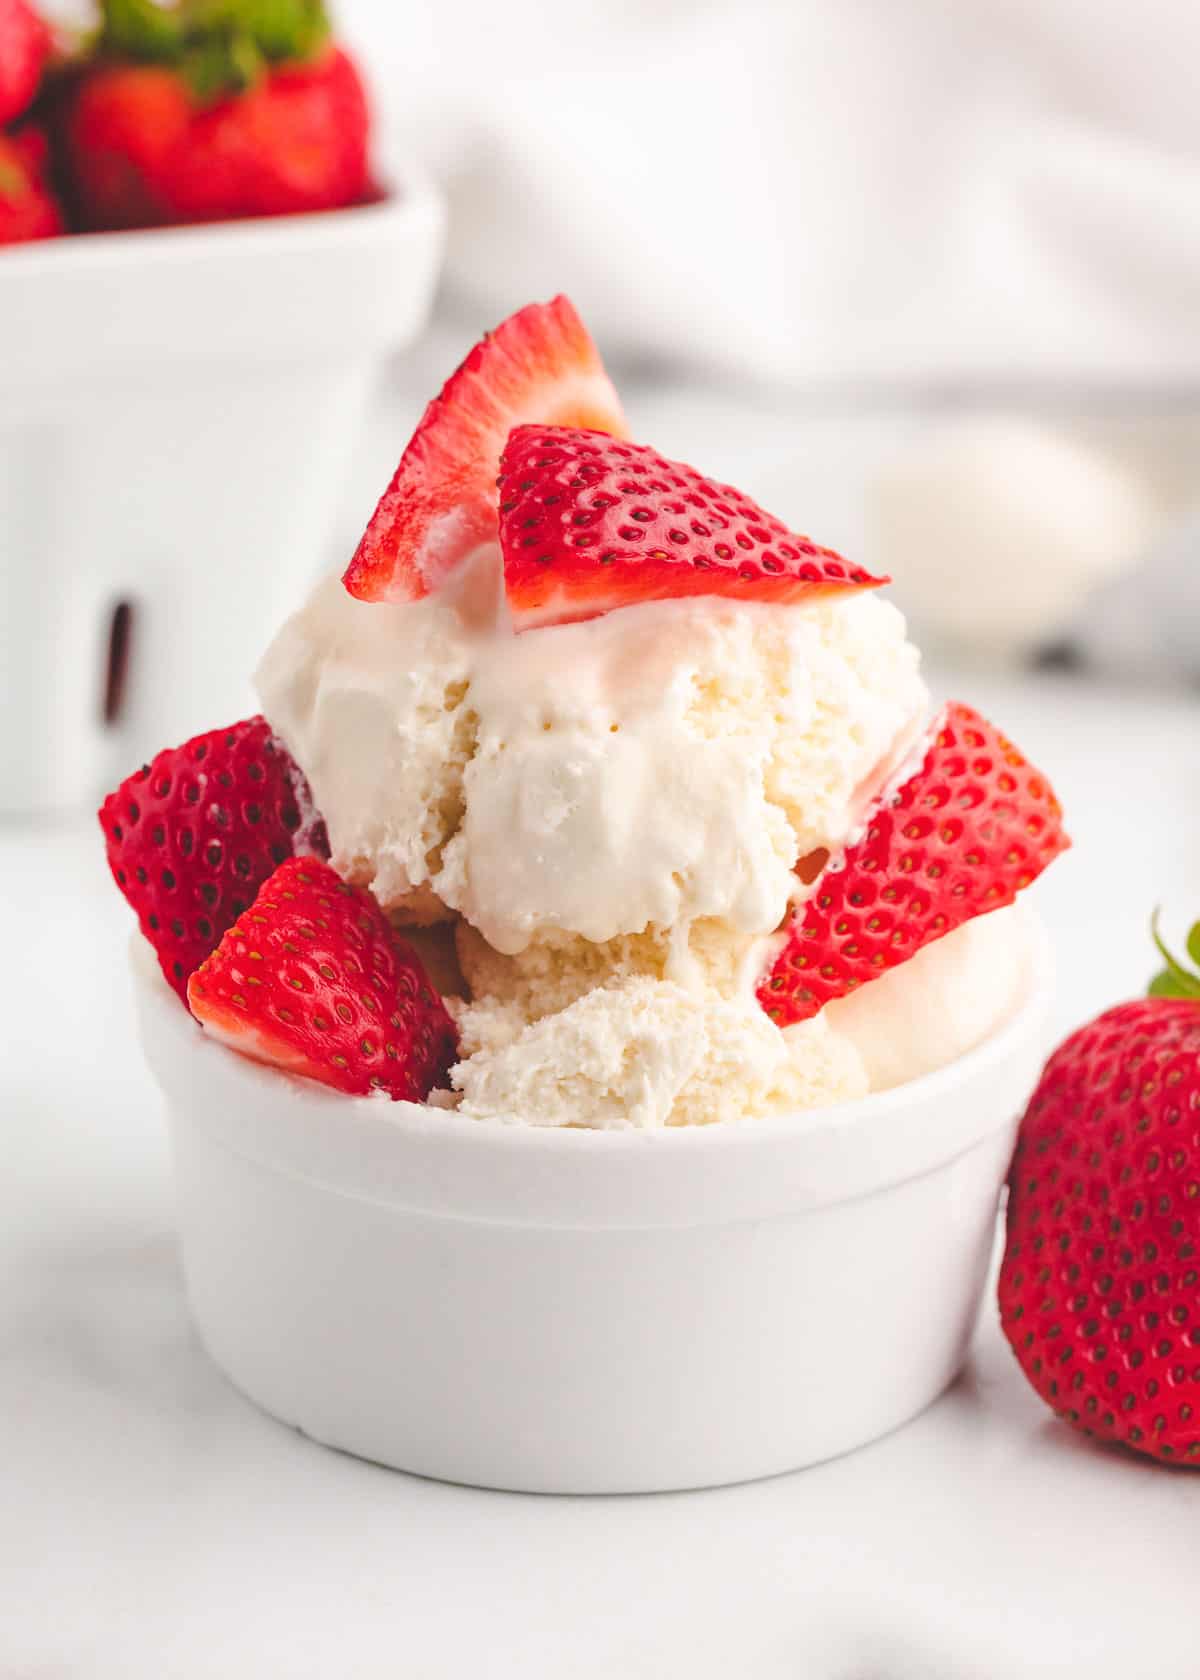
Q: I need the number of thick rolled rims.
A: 2